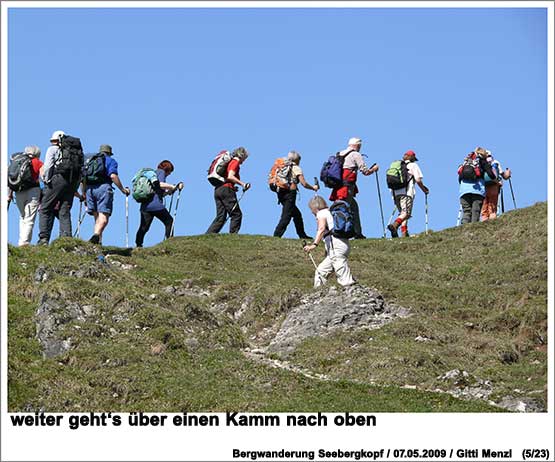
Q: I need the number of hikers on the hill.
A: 11